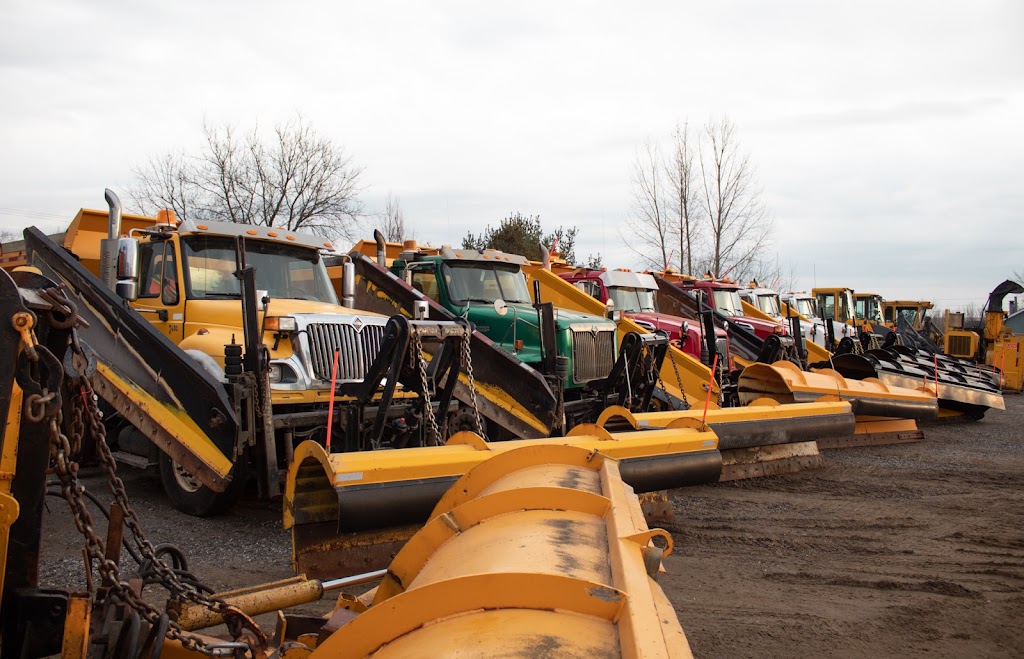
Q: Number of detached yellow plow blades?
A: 4